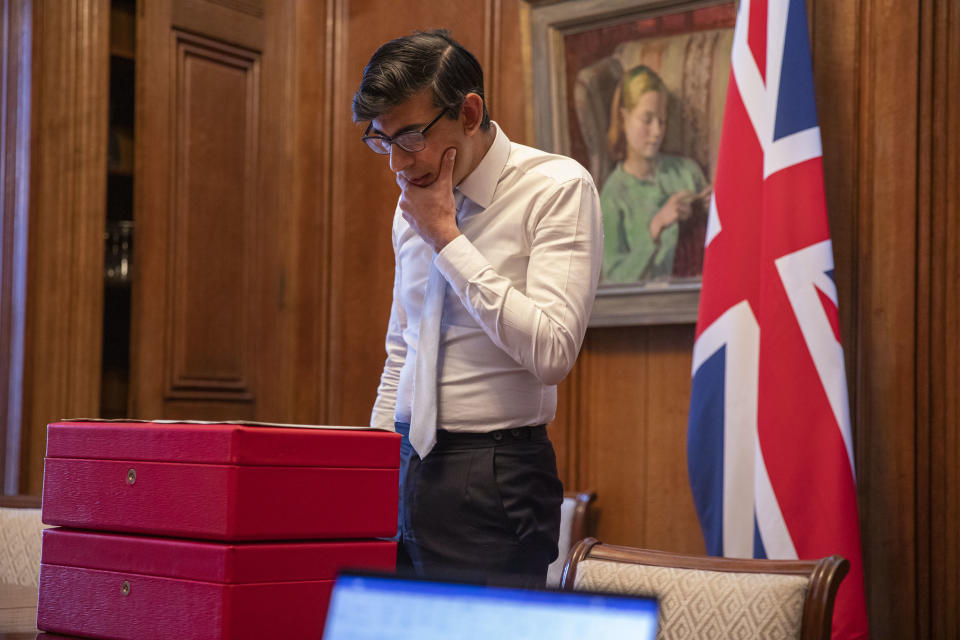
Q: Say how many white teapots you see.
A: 0